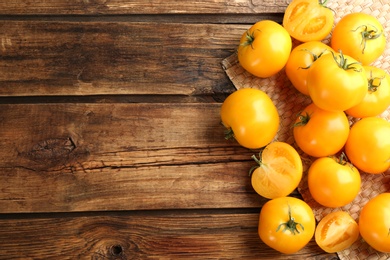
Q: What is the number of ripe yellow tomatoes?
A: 14